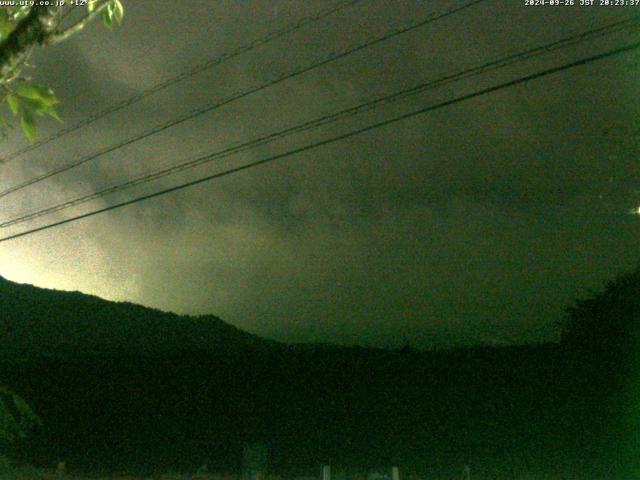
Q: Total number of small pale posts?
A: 2